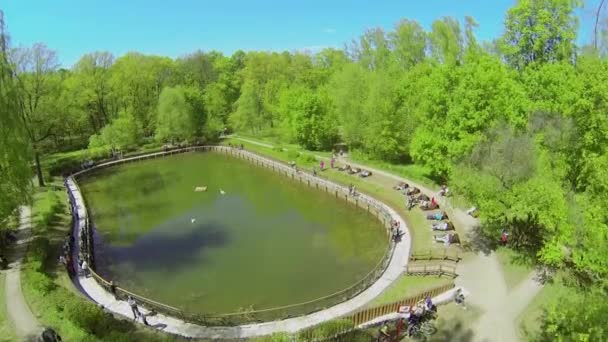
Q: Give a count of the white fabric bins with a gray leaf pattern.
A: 0